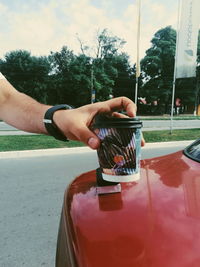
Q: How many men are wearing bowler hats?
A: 0